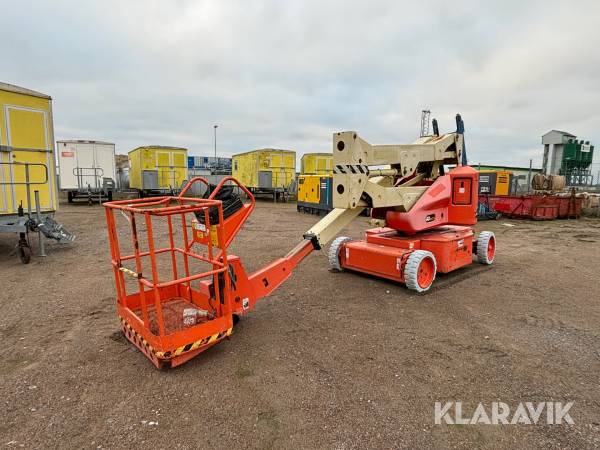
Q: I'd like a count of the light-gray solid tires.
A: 3